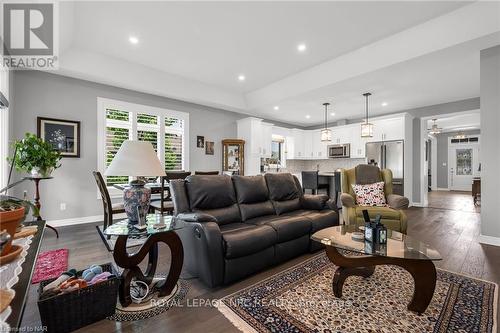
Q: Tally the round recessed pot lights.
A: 7